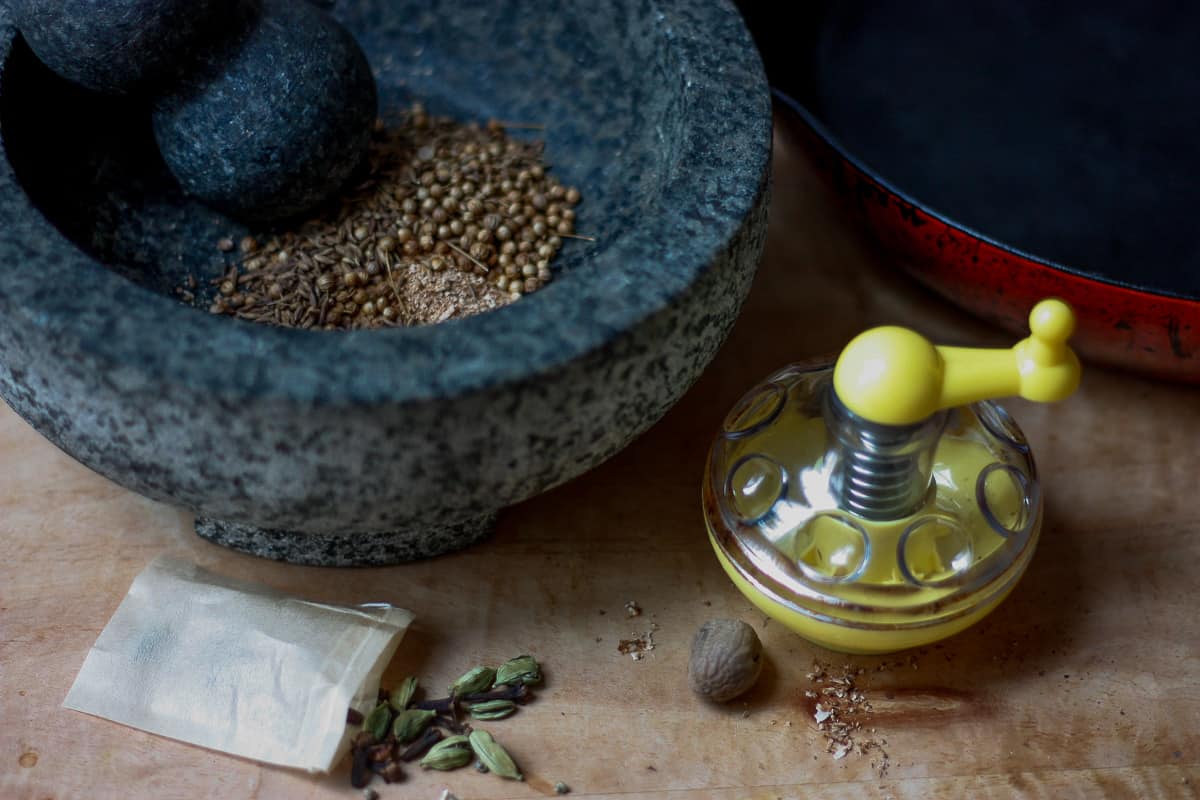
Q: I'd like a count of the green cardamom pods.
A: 8